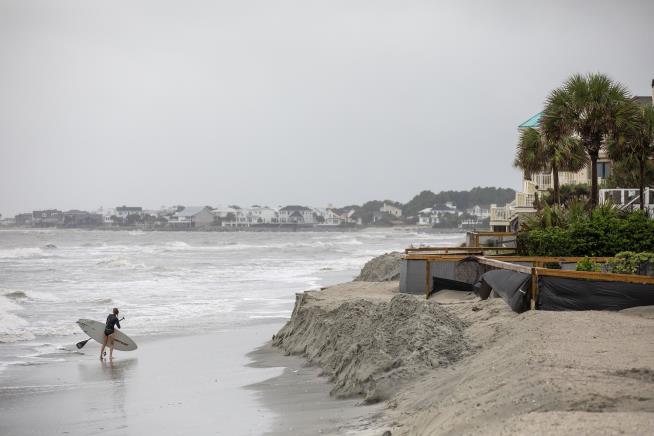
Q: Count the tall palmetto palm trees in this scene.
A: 3